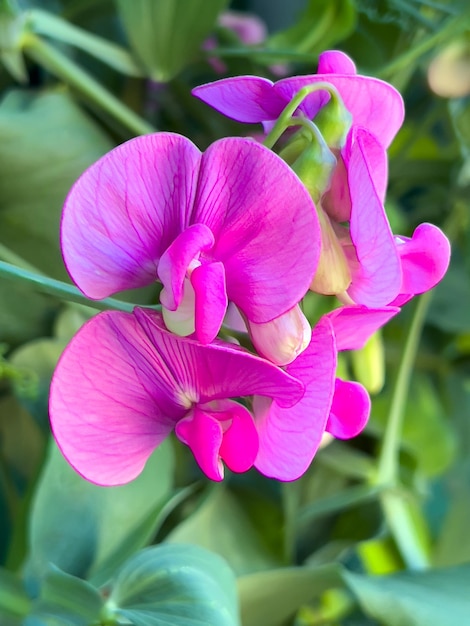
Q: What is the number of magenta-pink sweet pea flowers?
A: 5